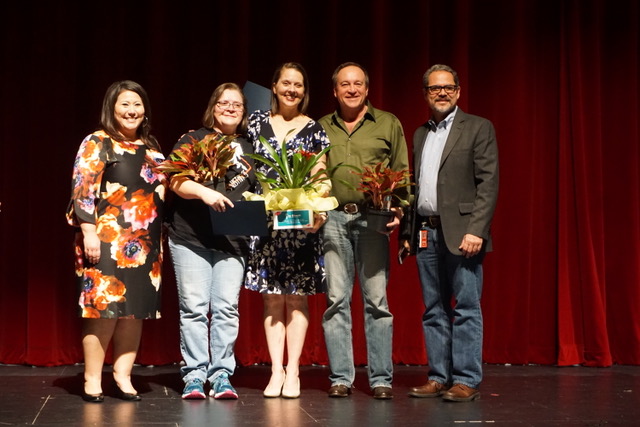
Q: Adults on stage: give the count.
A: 5